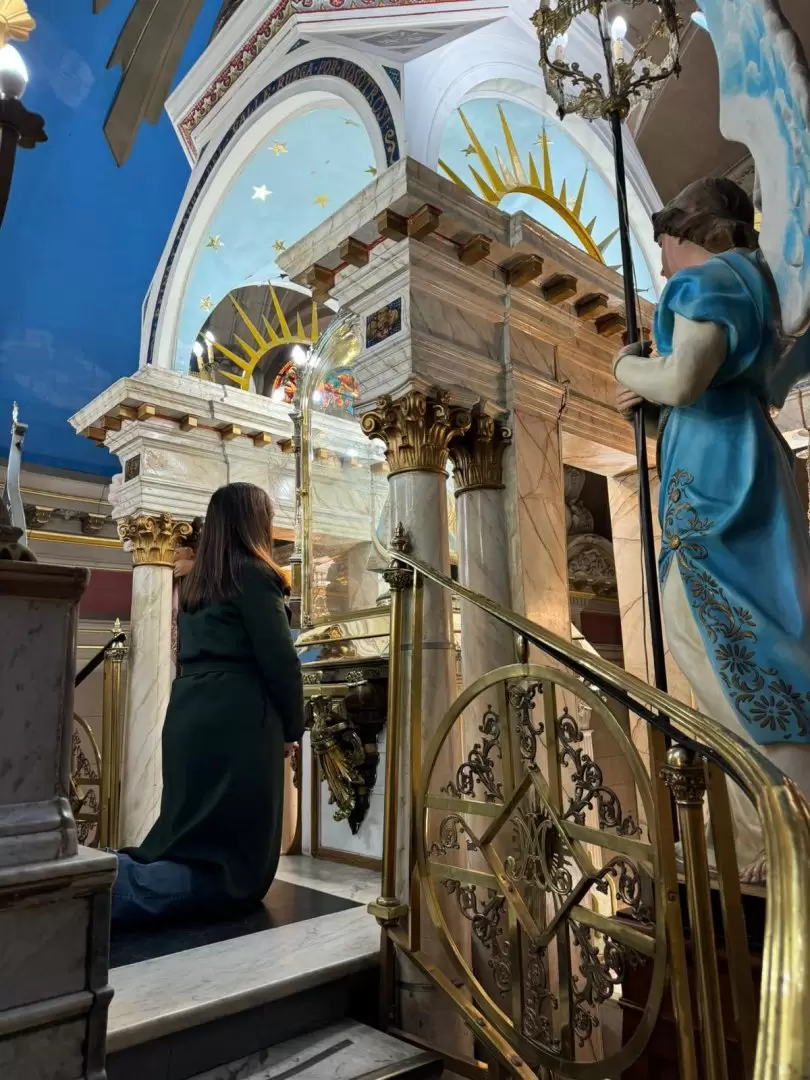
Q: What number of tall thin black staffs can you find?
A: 1